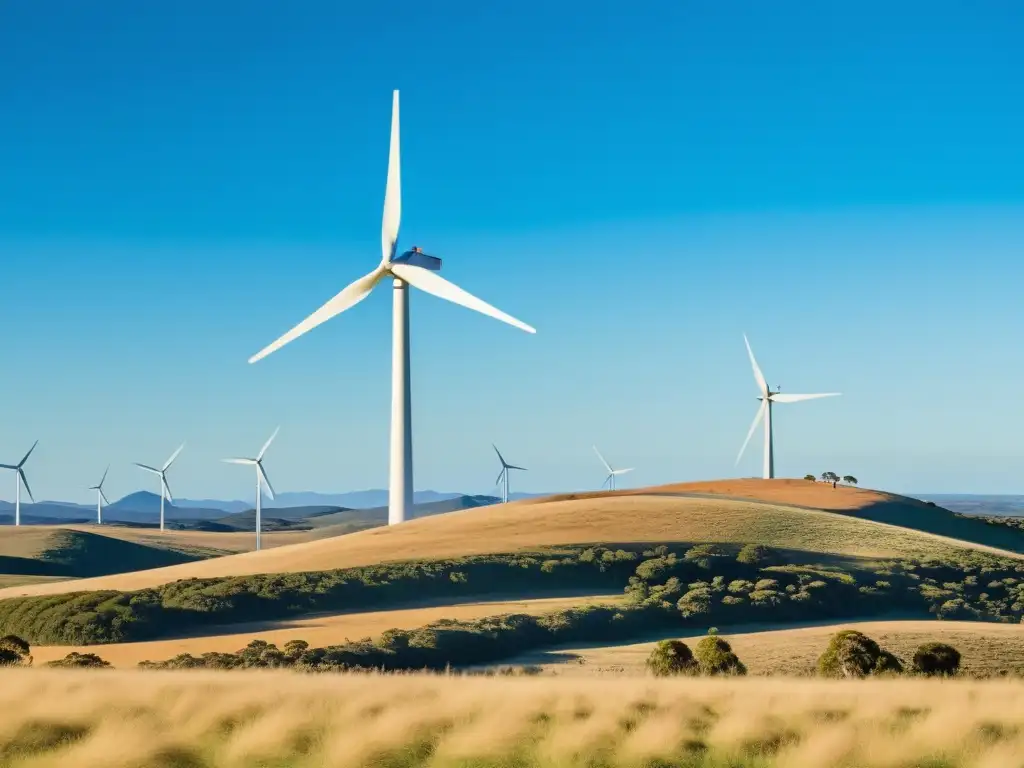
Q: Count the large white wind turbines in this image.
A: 2